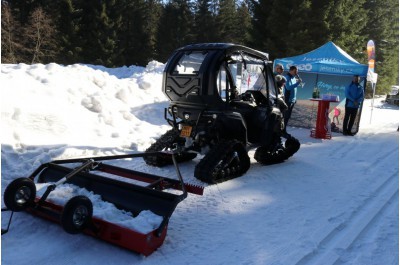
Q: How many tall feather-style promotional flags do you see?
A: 1